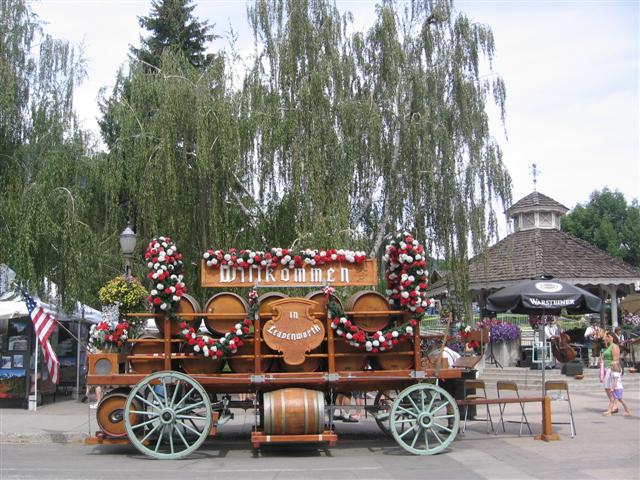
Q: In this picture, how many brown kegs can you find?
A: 13